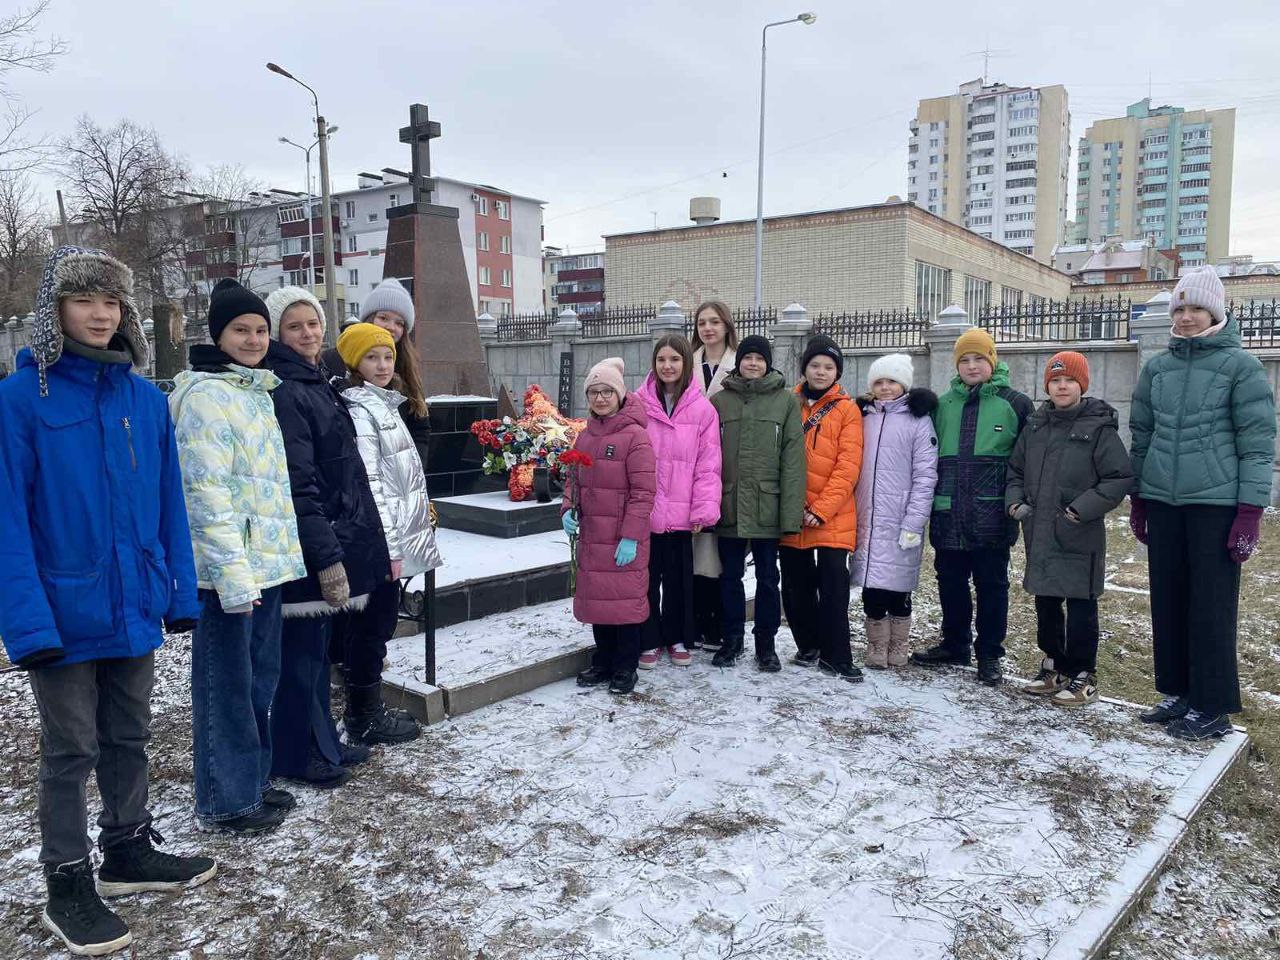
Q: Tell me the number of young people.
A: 14